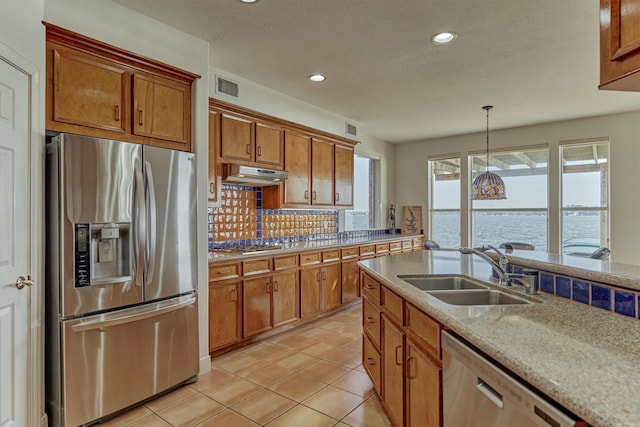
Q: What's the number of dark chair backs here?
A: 3